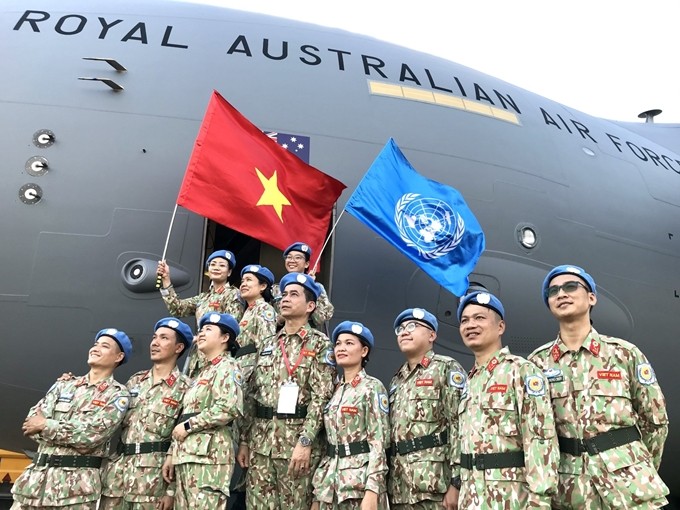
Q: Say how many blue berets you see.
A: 11